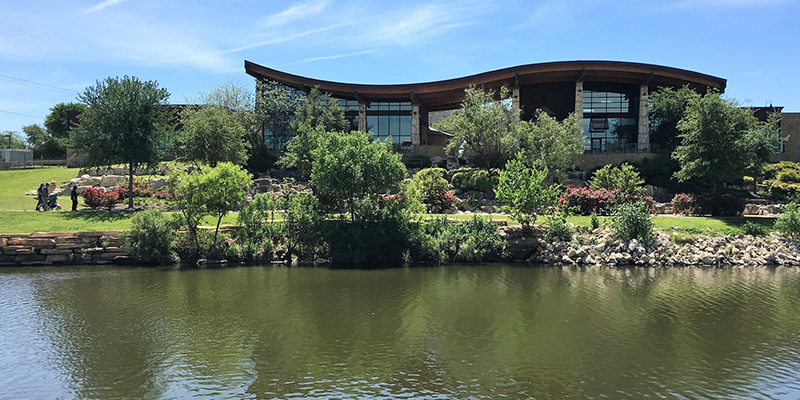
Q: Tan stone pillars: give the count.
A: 5